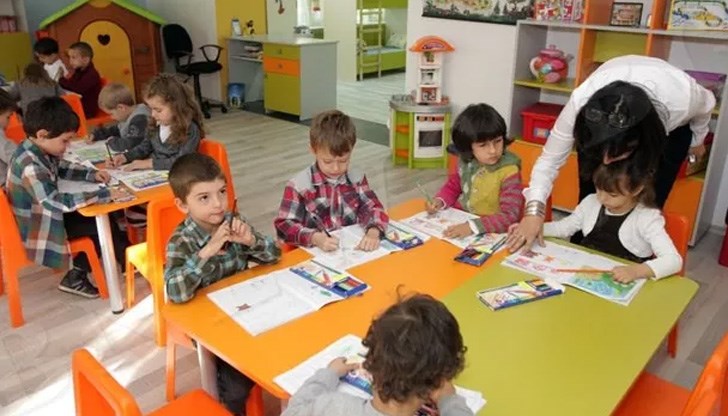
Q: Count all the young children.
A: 12